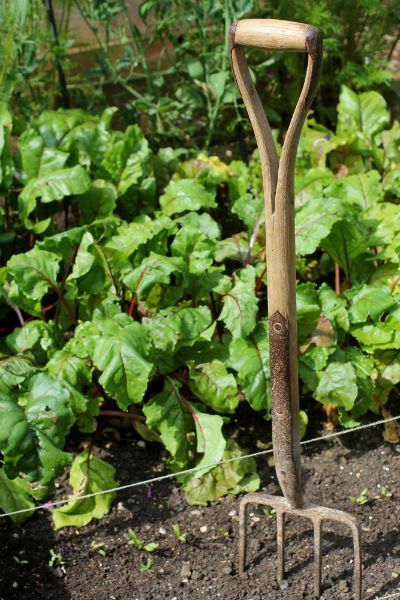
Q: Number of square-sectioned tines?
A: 4